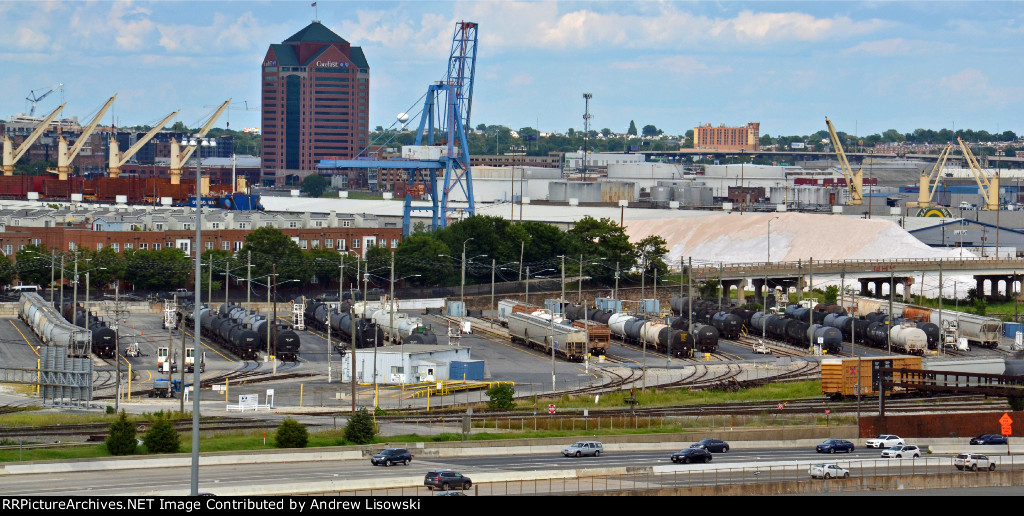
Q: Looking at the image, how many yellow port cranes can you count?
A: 7